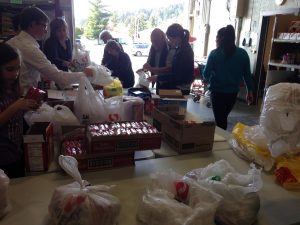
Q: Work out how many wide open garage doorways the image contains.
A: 1